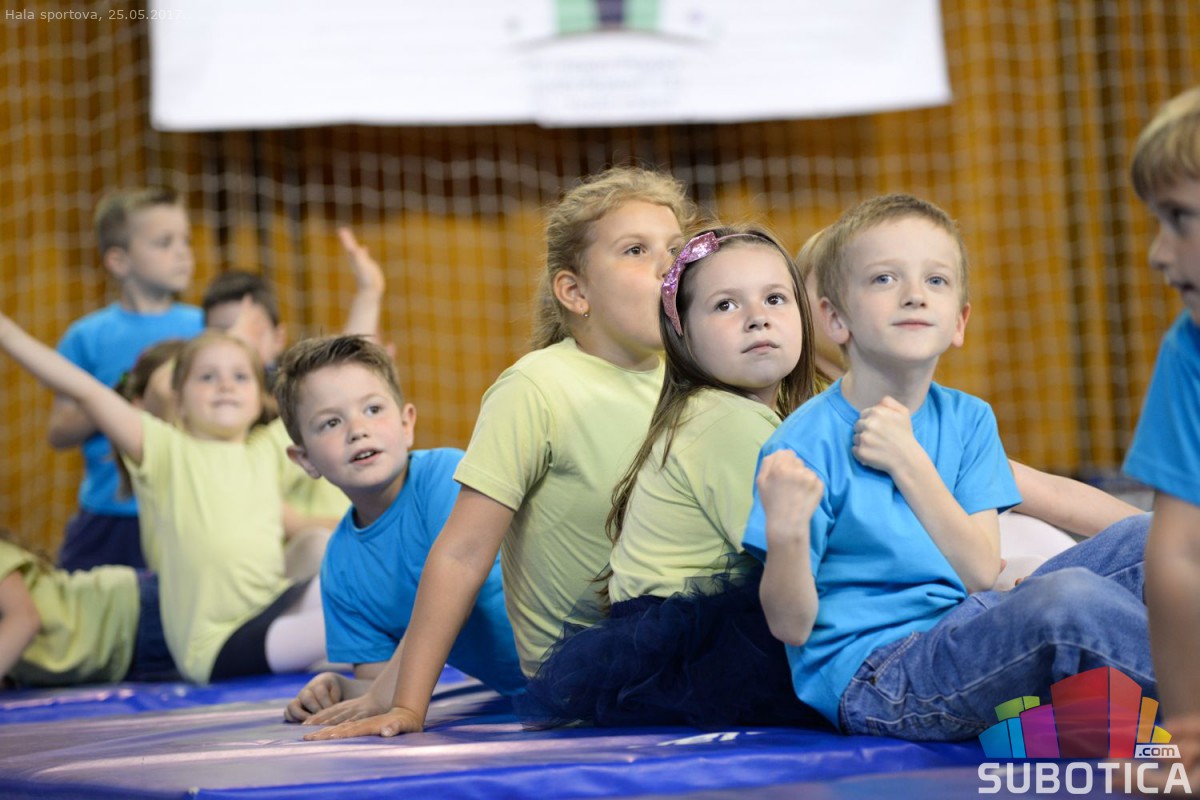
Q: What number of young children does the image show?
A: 11